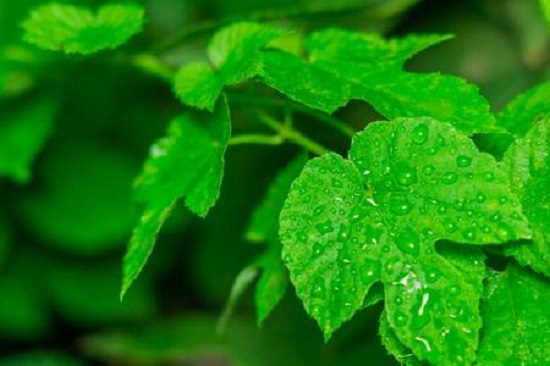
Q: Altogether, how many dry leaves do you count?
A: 0